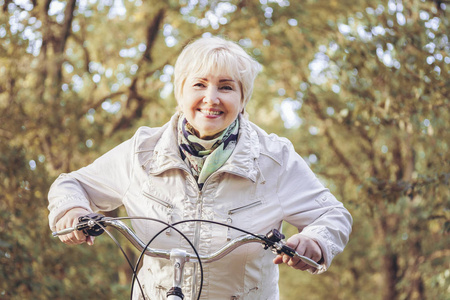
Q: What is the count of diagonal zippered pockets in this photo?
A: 2